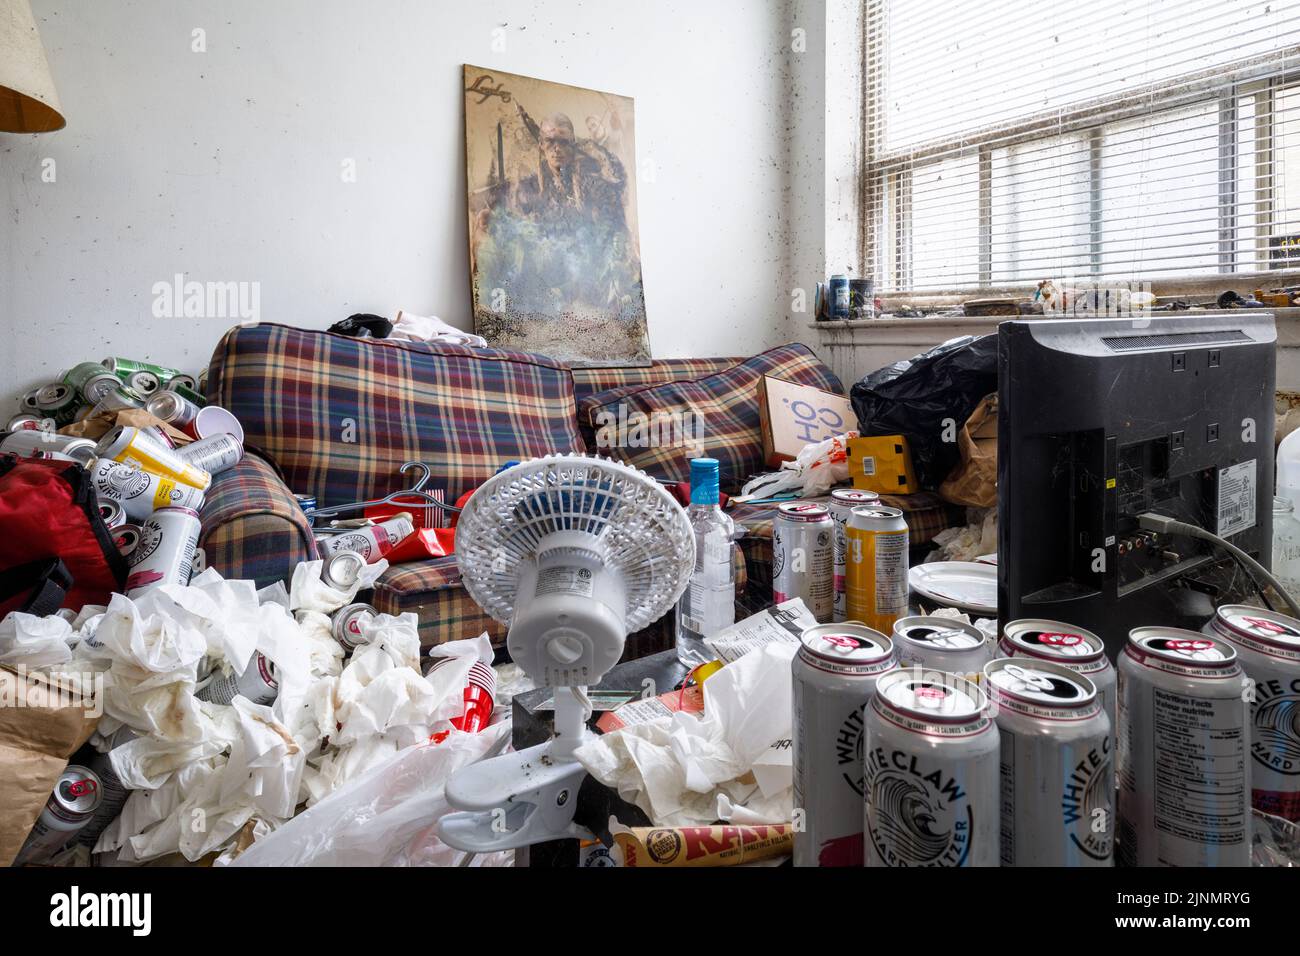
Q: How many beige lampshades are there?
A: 1